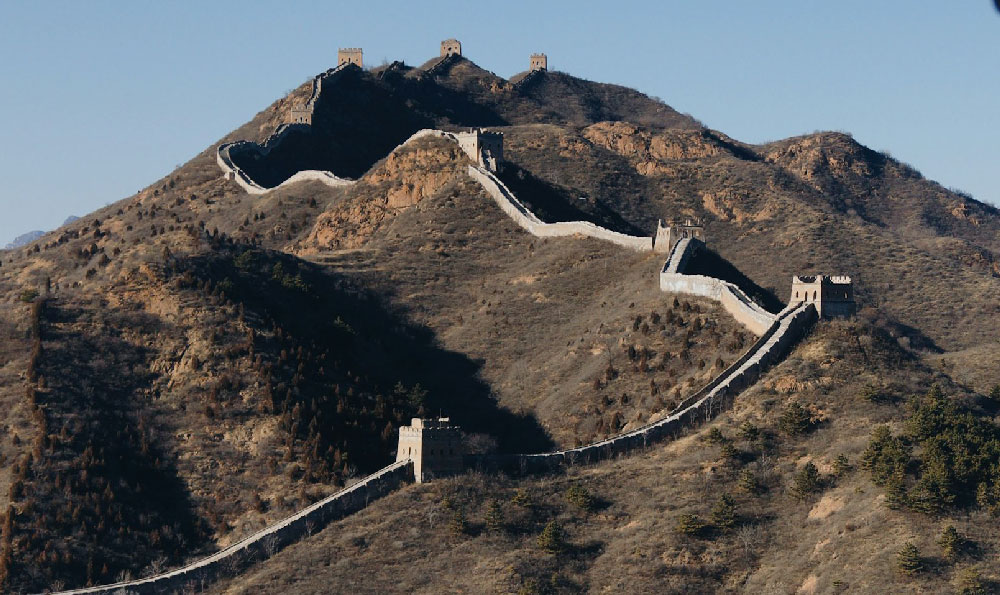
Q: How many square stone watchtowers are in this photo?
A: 8